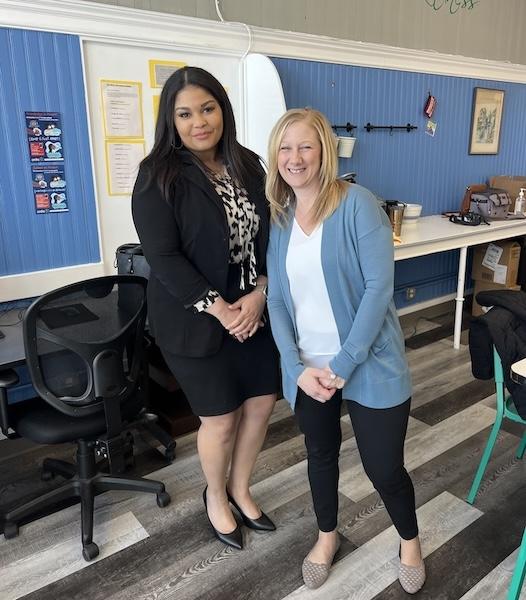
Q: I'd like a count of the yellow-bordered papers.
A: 4